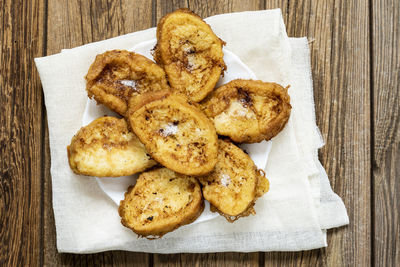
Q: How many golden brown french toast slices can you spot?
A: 7